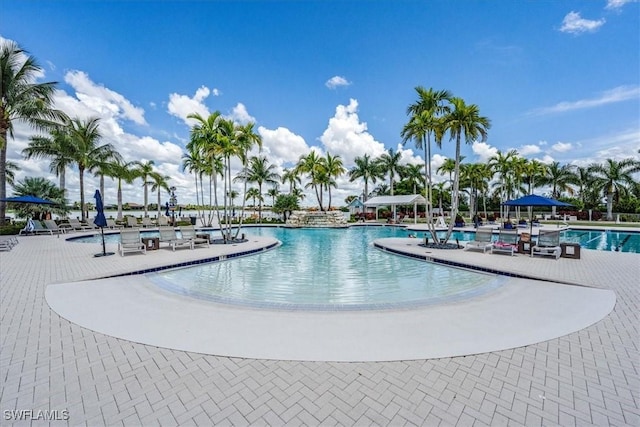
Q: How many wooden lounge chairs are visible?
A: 0